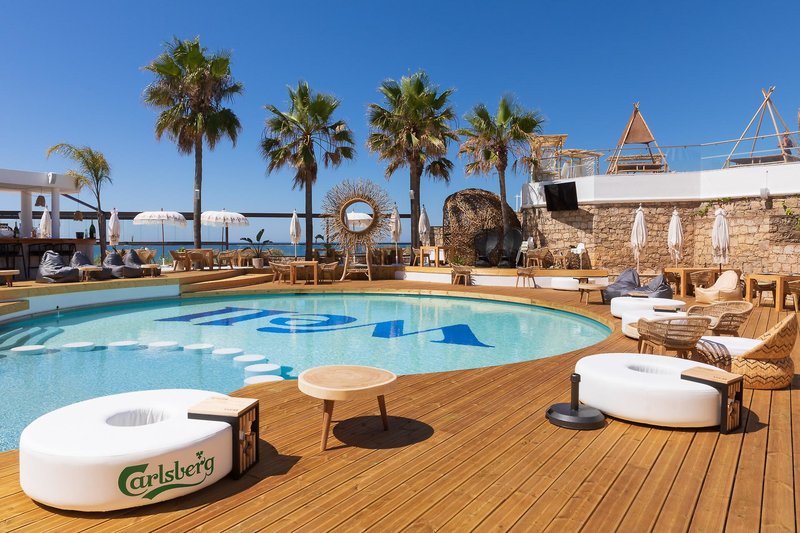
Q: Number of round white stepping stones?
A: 9